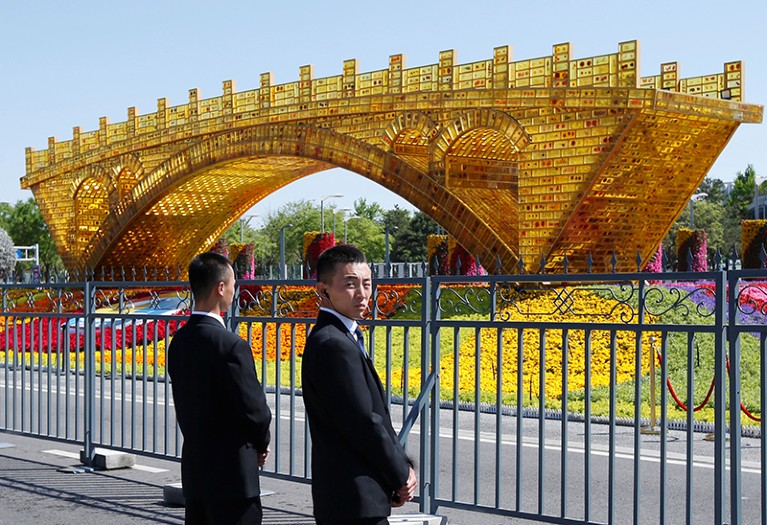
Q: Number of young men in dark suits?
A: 2